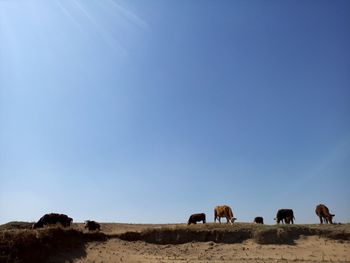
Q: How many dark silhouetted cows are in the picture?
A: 5